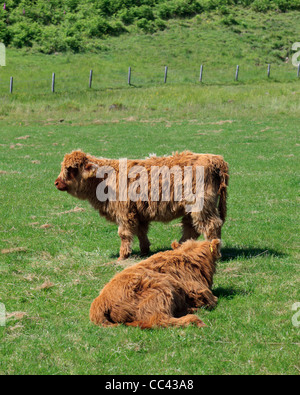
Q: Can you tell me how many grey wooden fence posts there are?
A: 9